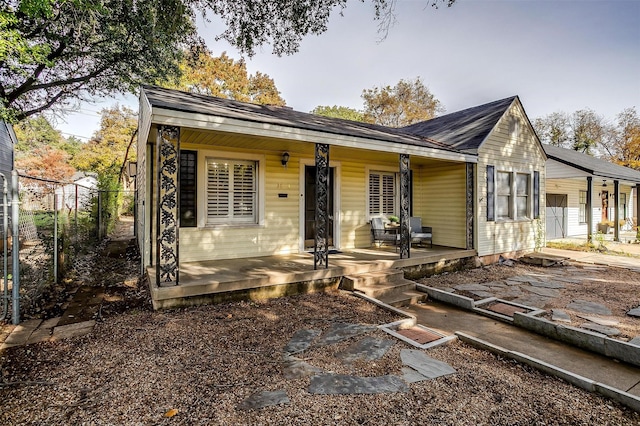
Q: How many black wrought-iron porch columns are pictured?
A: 4